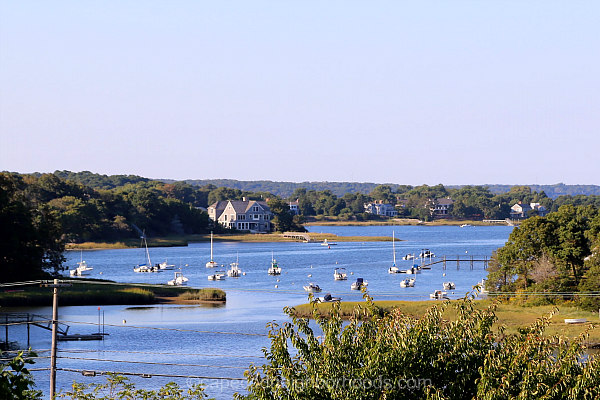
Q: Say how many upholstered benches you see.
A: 0